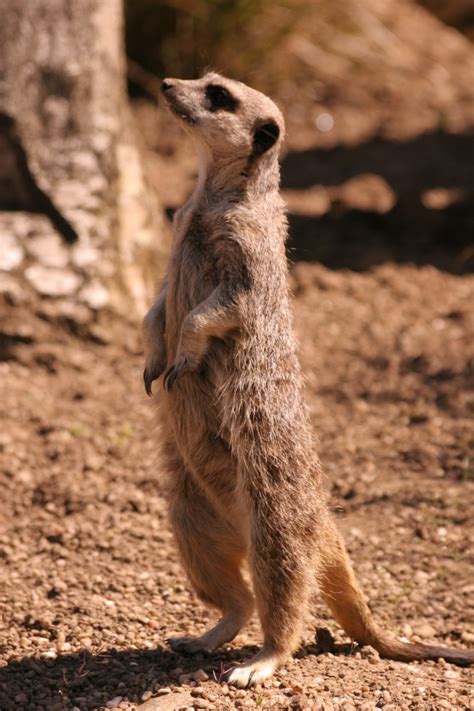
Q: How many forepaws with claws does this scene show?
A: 2